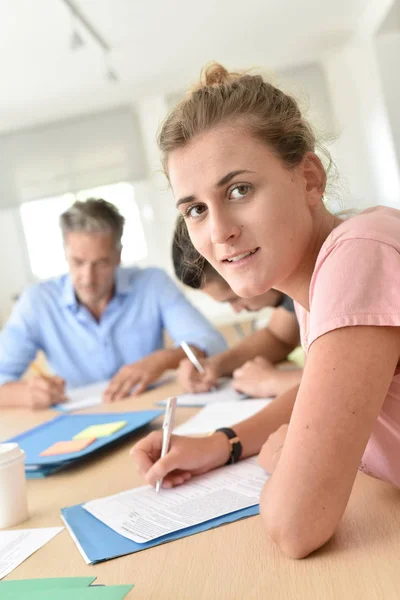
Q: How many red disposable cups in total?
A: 0